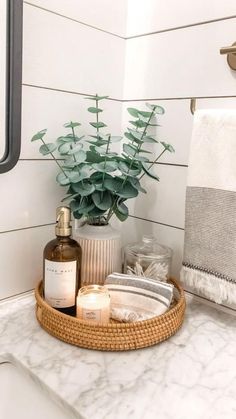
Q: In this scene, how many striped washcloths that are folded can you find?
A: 1